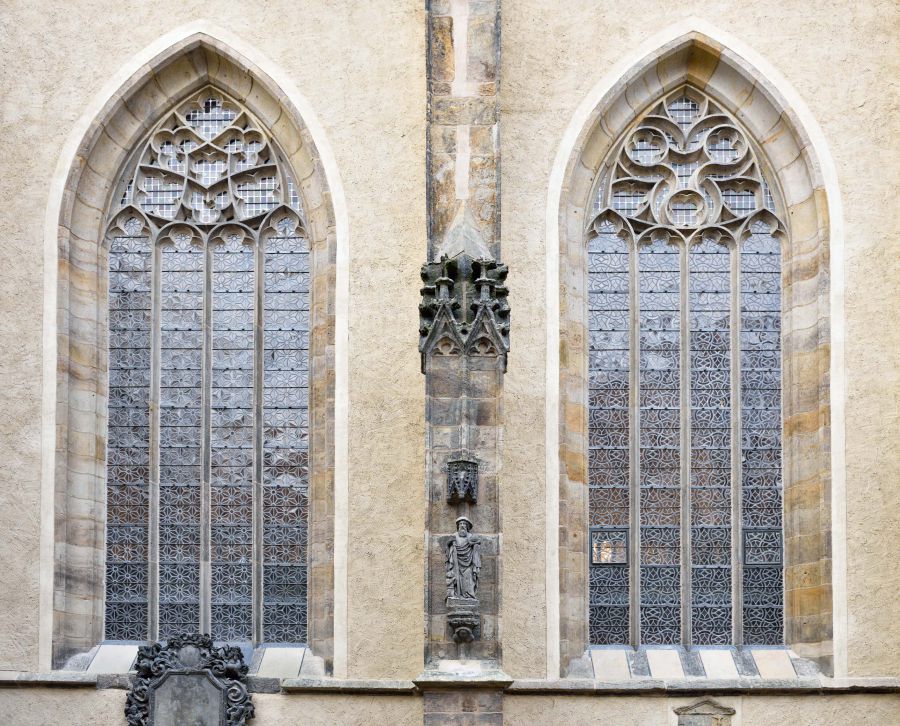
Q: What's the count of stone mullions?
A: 6